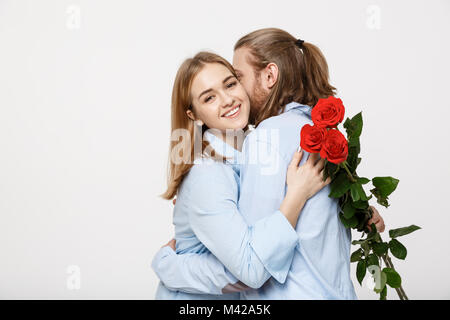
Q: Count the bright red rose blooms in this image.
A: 3